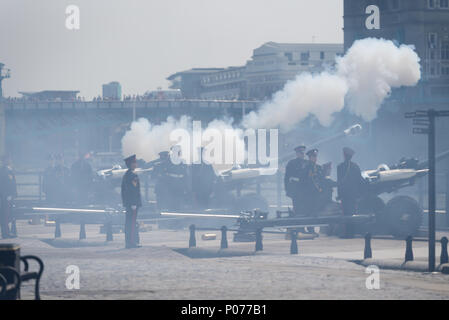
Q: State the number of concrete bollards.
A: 10